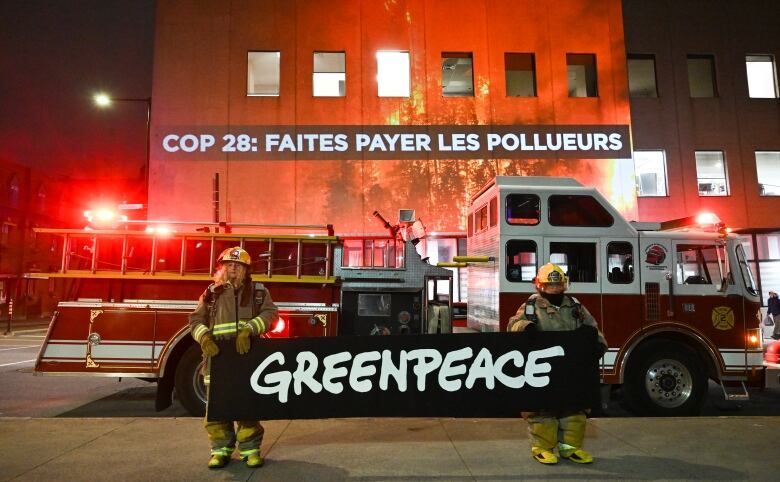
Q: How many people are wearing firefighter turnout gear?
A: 2